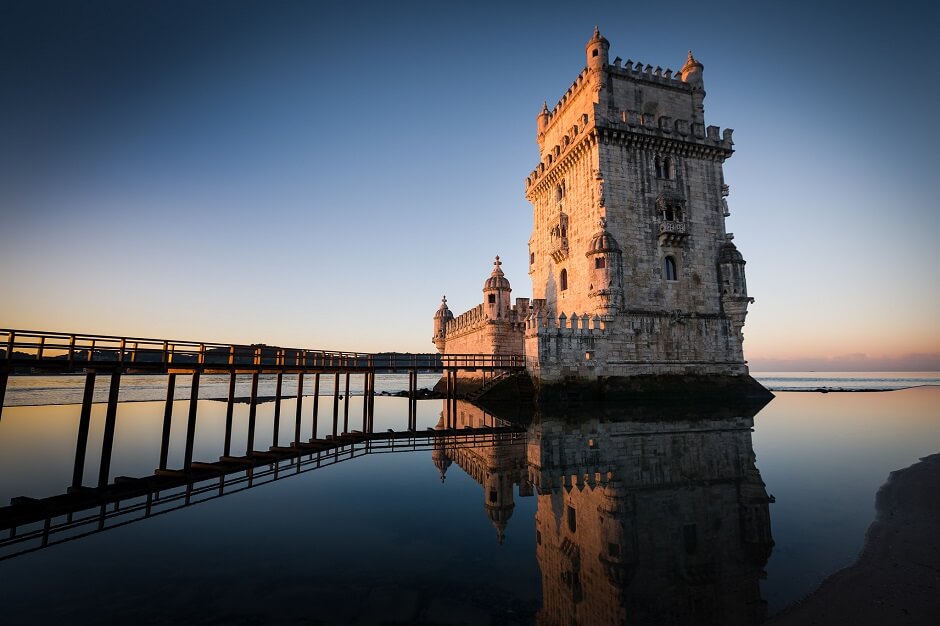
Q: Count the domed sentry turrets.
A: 7